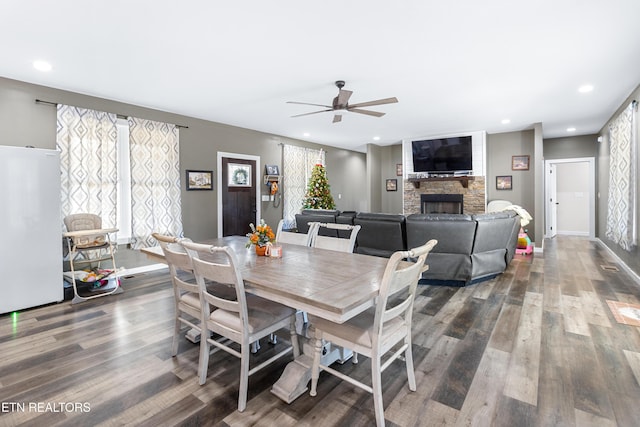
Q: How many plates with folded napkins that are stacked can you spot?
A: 0